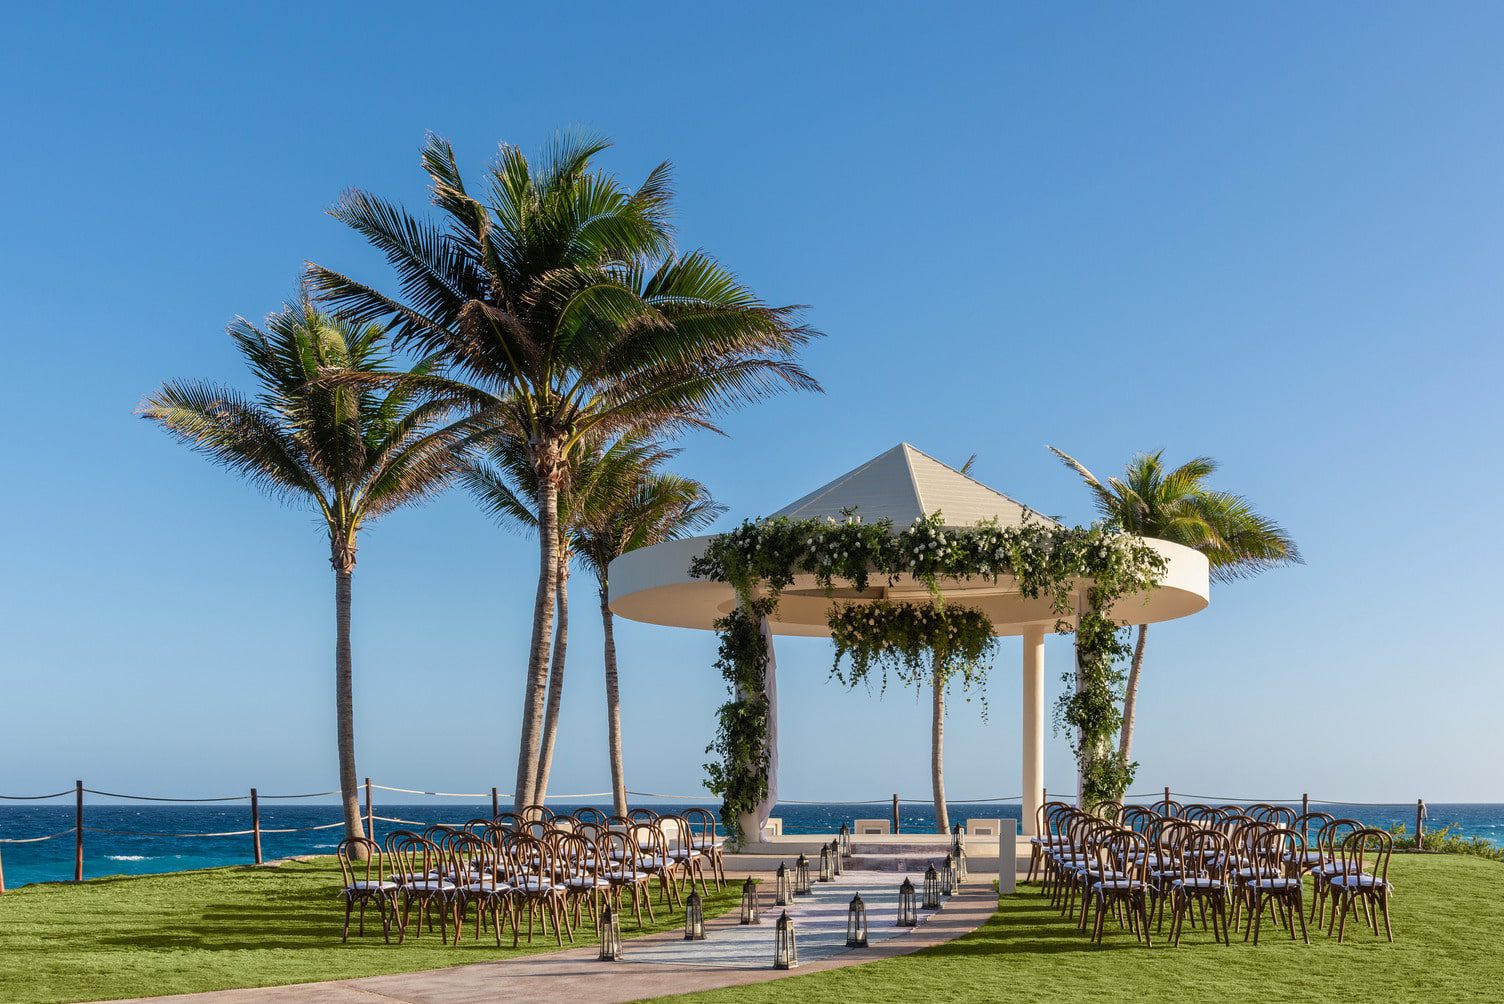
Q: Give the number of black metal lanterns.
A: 15